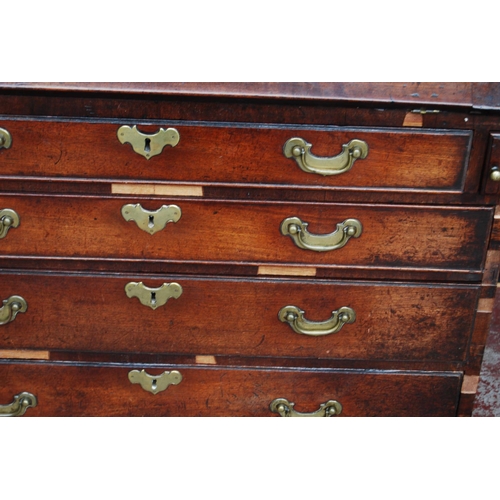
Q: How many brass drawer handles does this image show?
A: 8